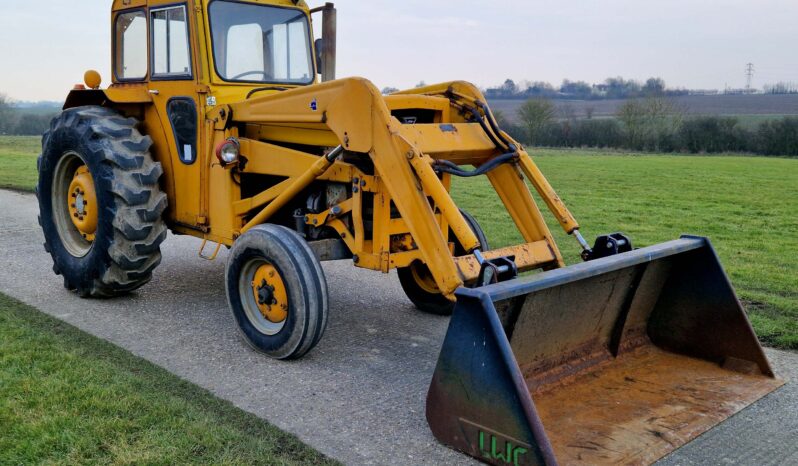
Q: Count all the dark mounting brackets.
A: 2